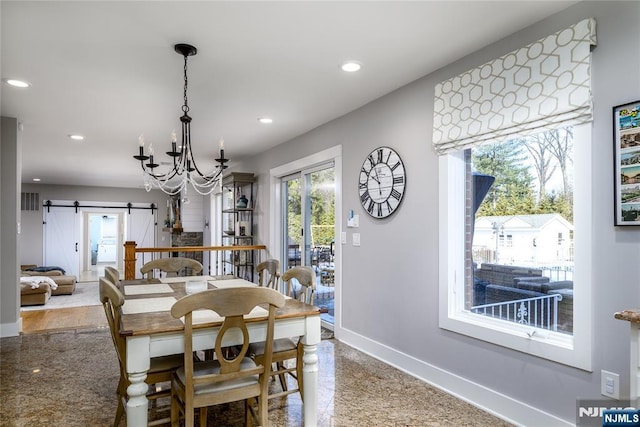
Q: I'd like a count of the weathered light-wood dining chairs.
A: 6